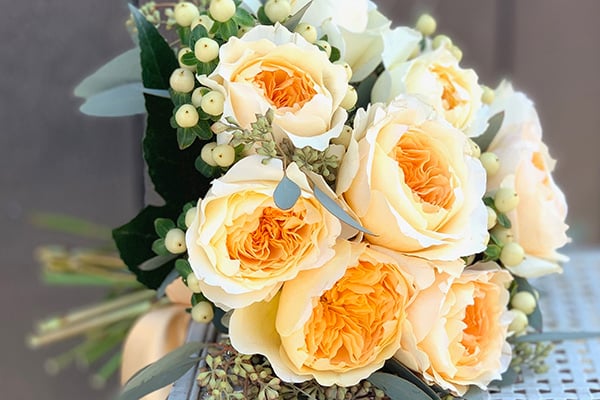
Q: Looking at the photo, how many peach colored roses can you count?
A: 7